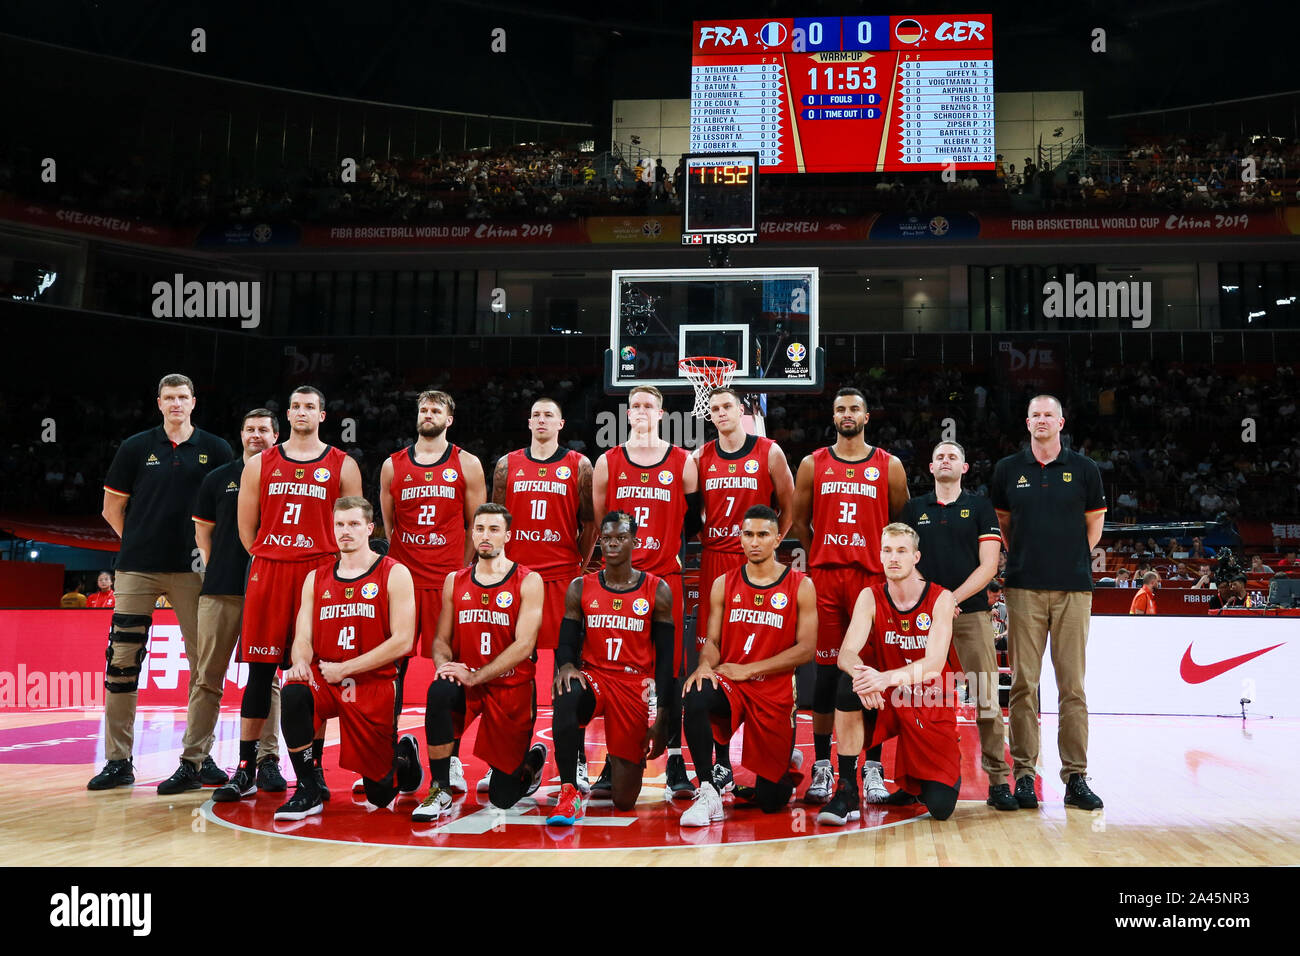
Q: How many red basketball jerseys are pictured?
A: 11